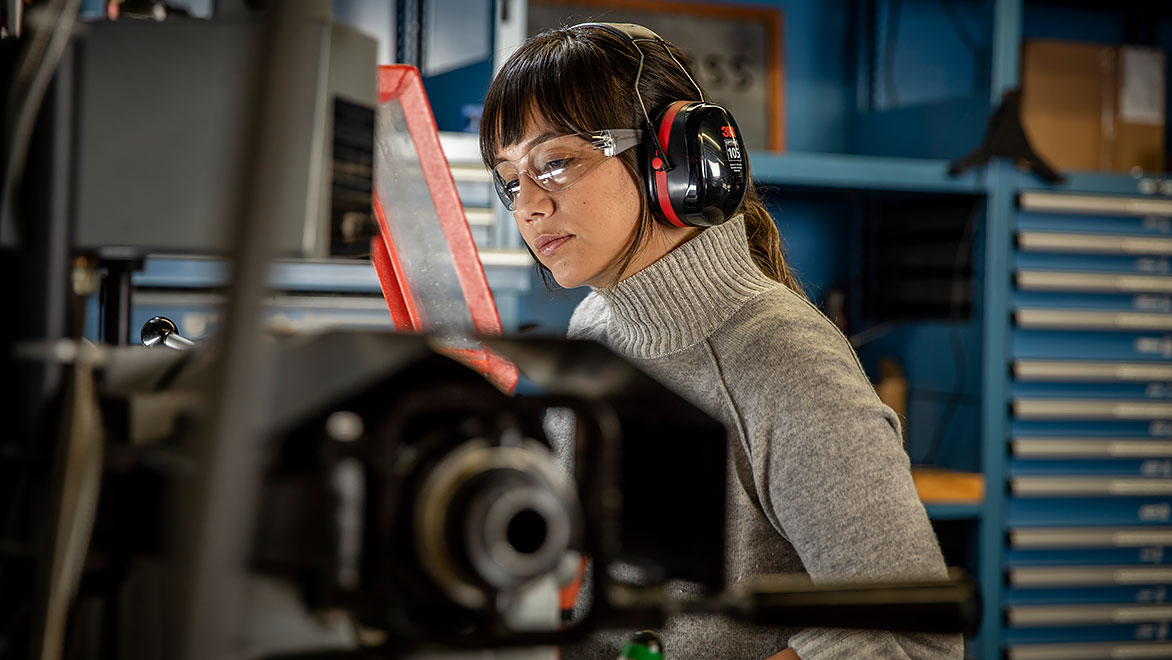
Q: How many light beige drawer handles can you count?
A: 12